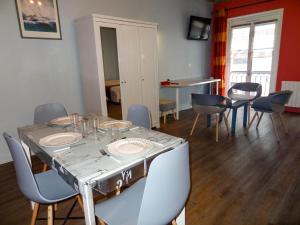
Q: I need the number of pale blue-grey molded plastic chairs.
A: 4